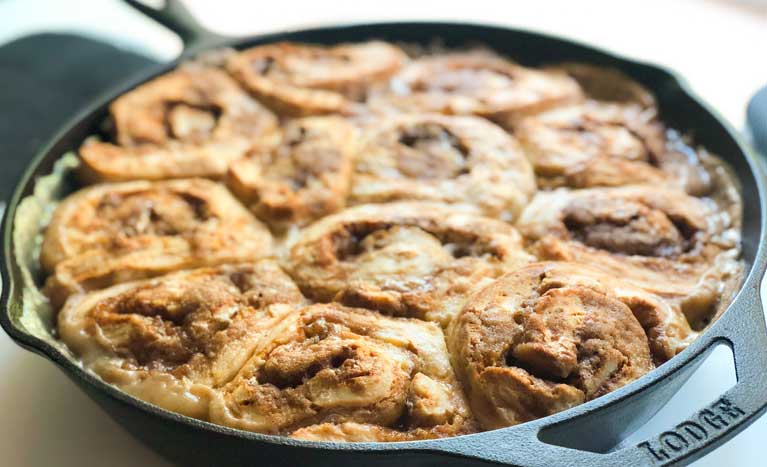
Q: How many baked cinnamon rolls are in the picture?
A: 12